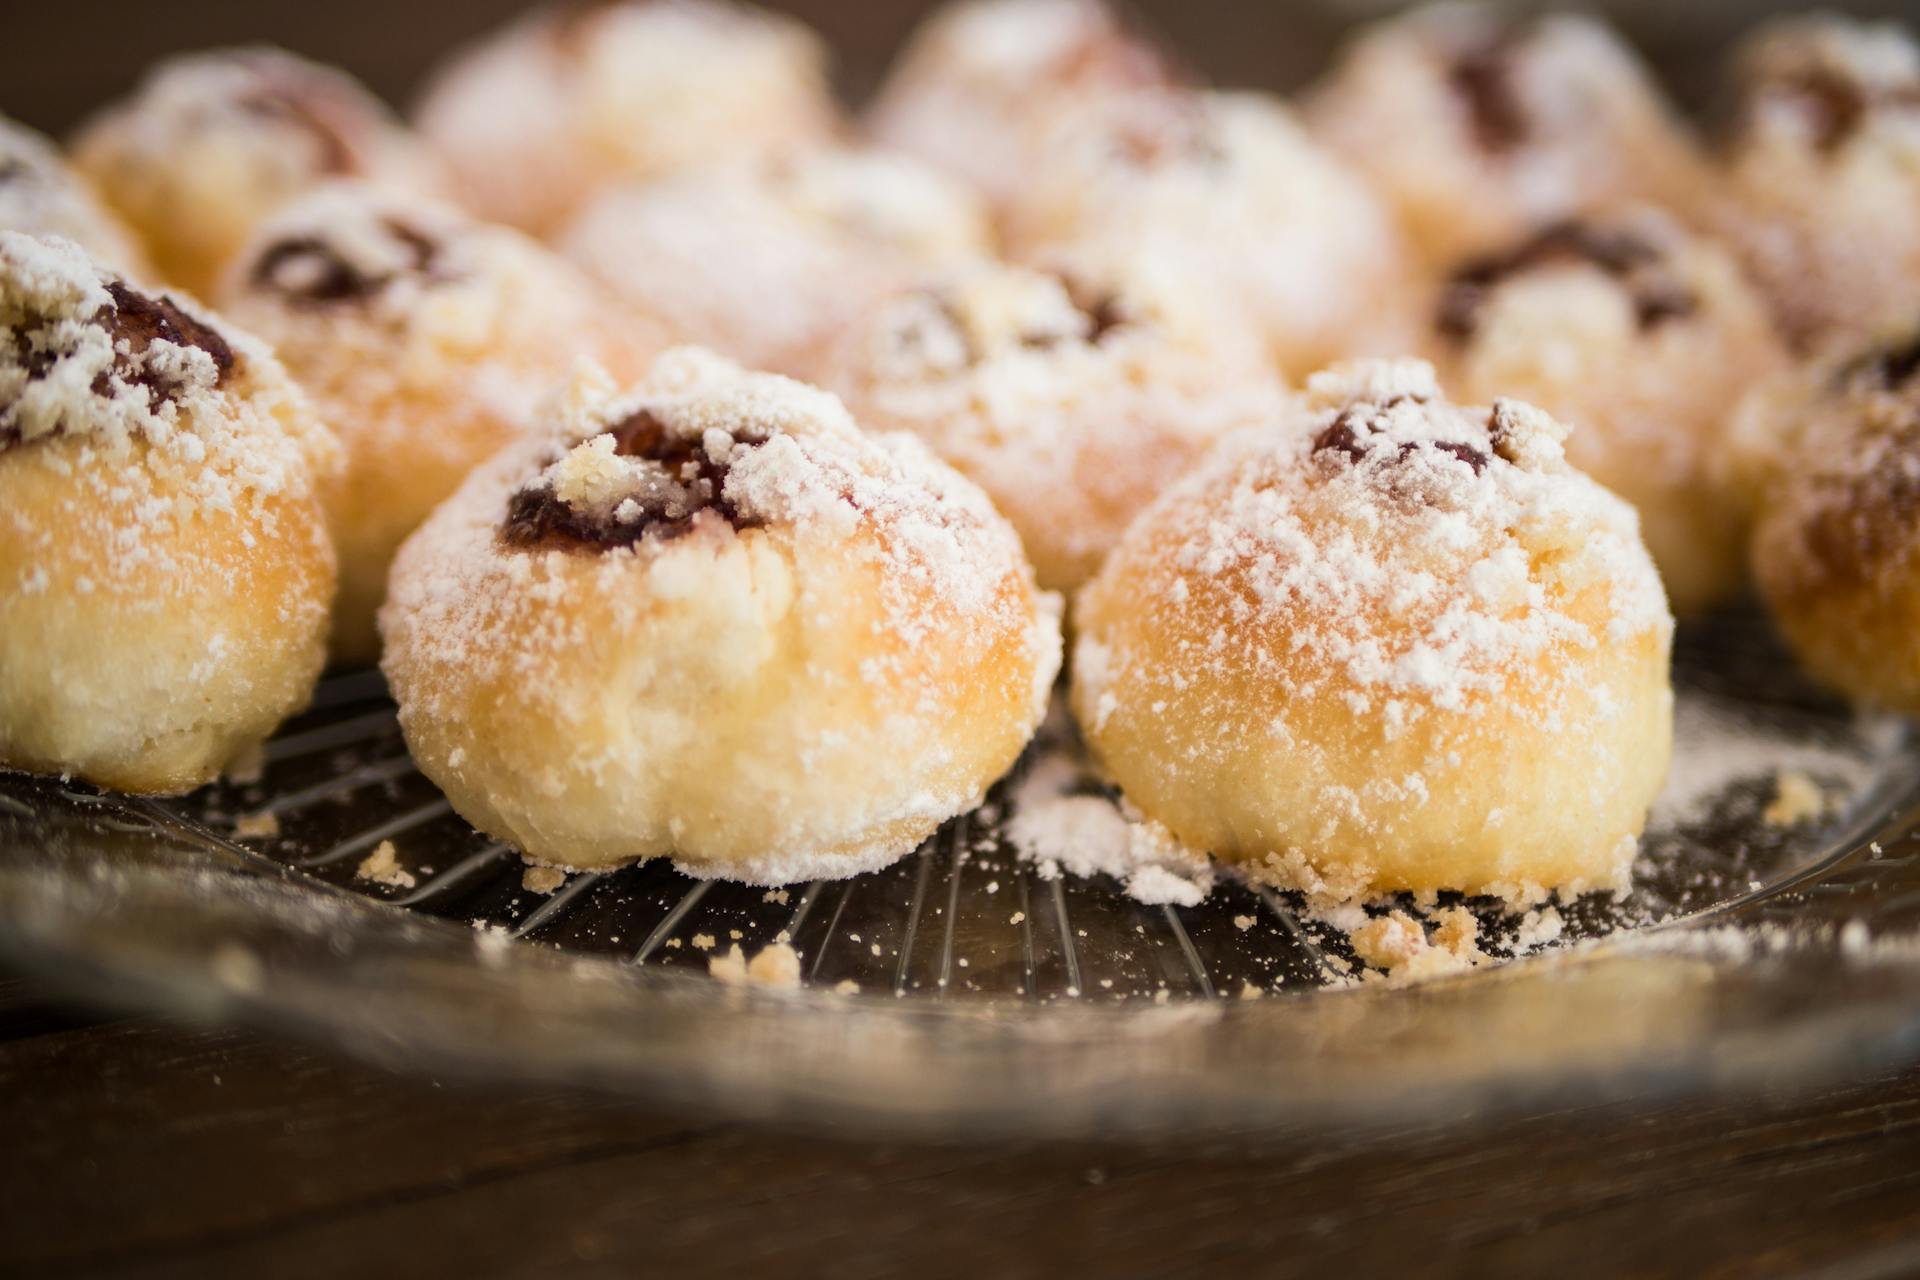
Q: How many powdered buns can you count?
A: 15